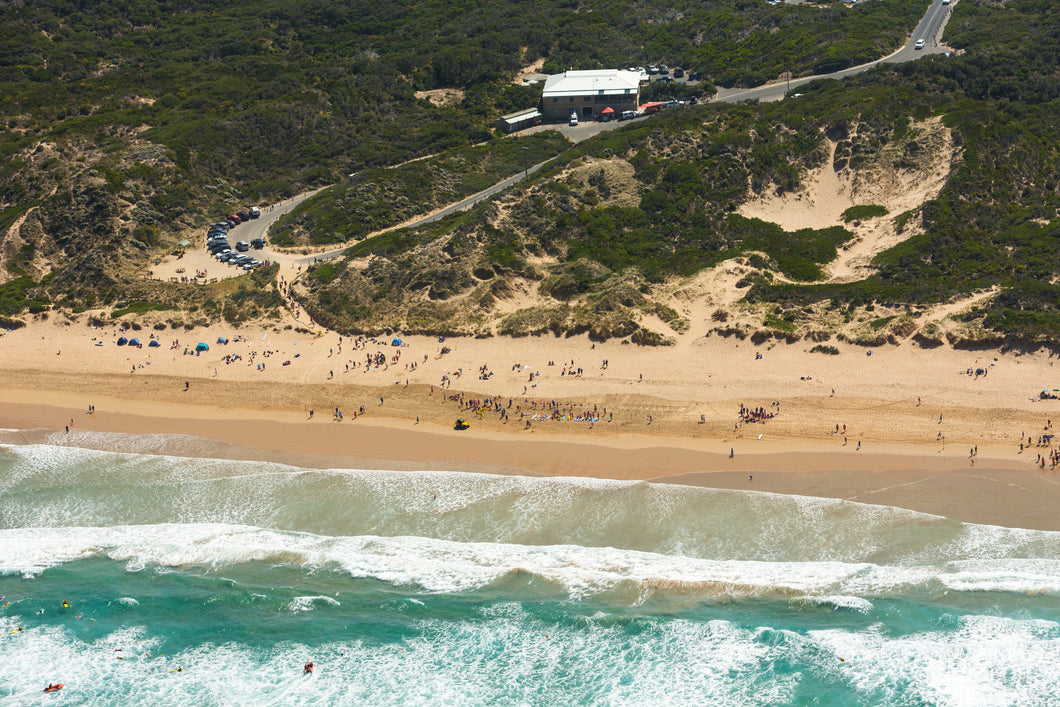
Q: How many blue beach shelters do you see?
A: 6